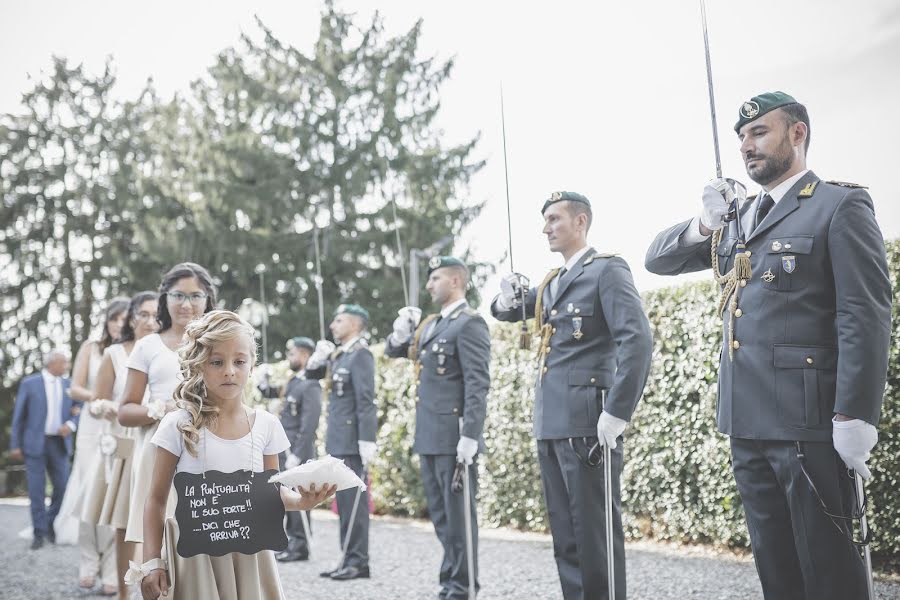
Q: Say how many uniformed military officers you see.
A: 5